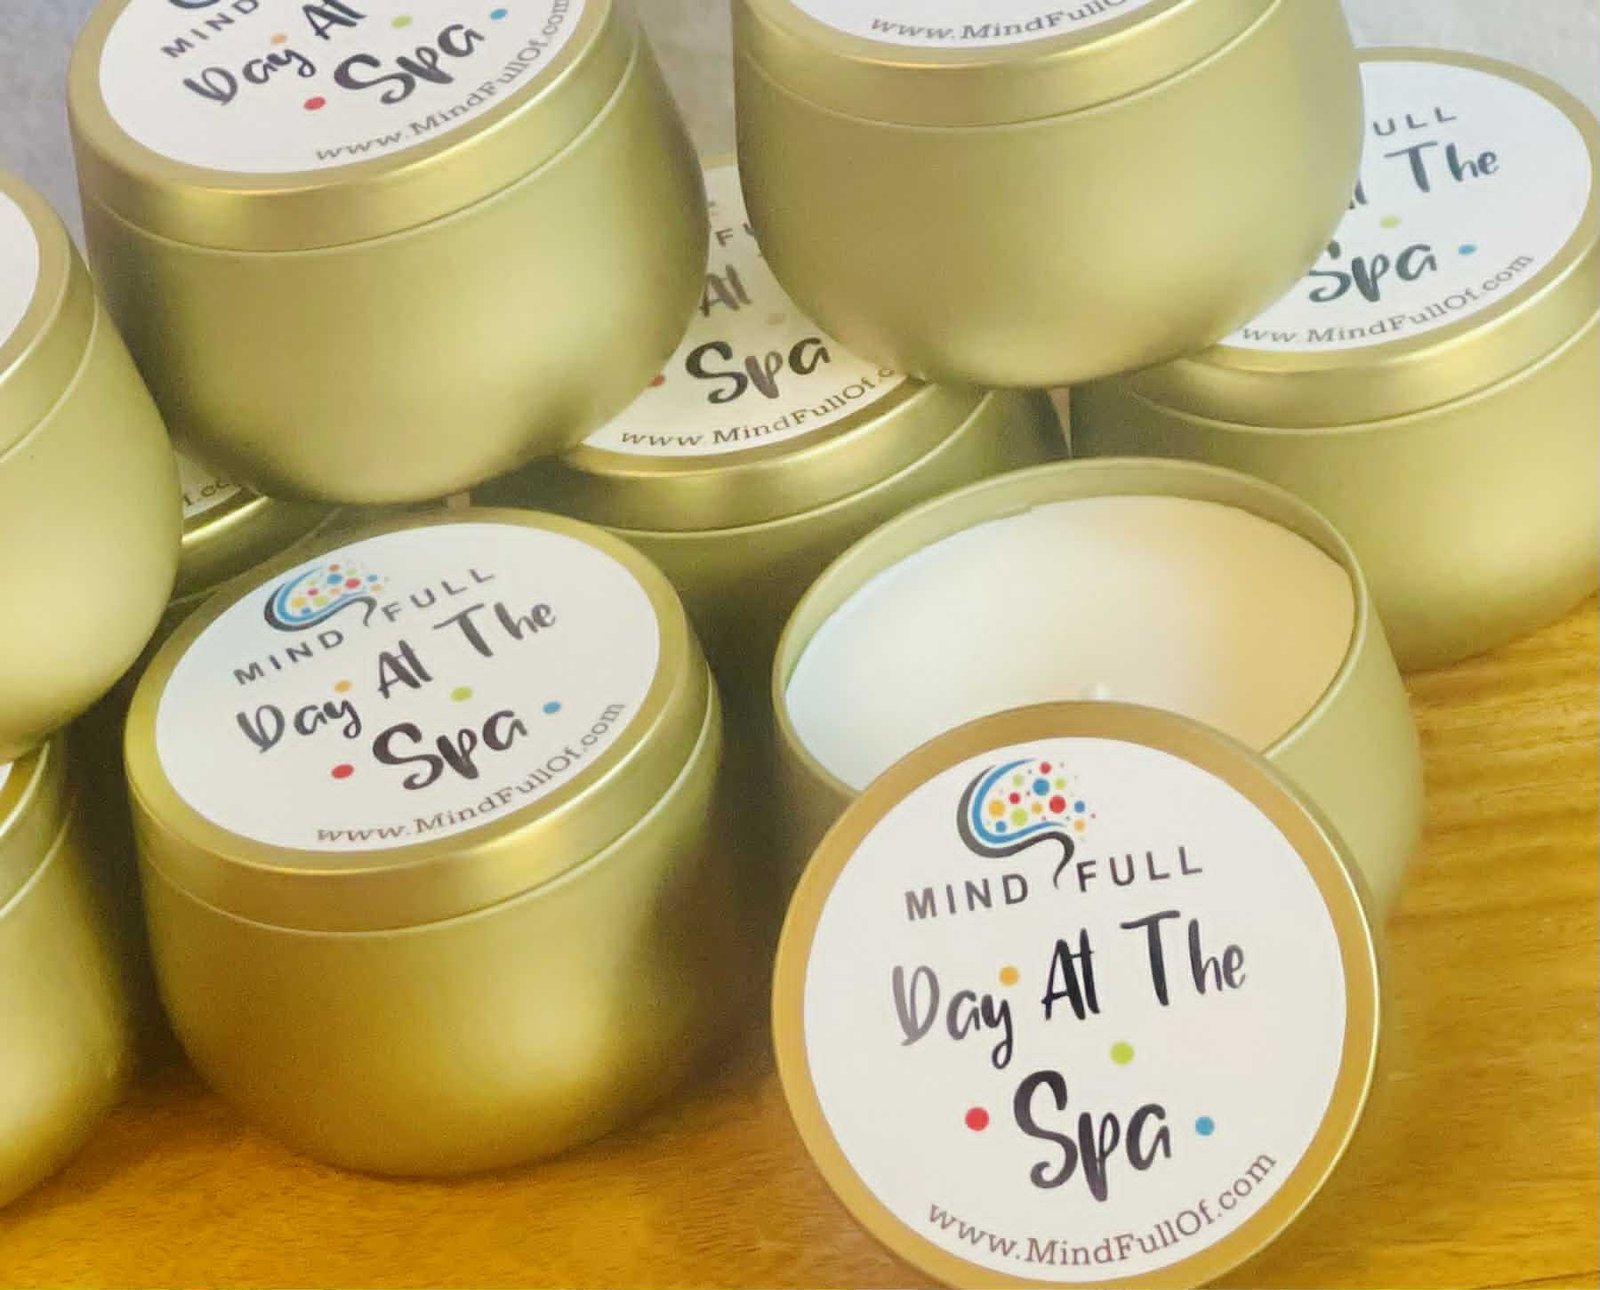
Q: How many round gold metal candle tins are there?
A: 9